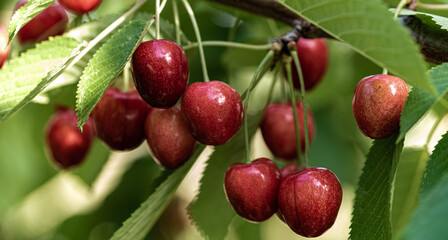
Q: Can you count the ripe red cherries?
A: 14